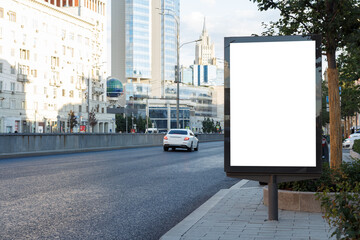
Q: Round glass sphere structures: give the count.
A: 1